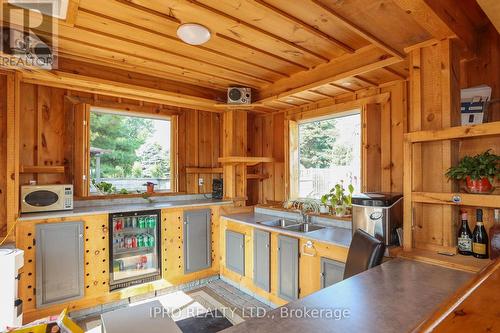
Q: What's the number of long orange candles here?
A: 0